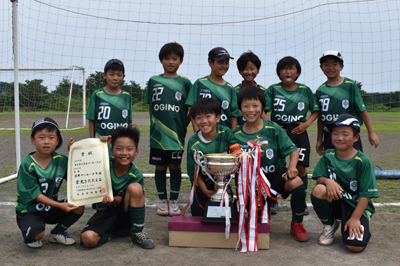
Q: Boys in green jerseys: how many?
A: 11